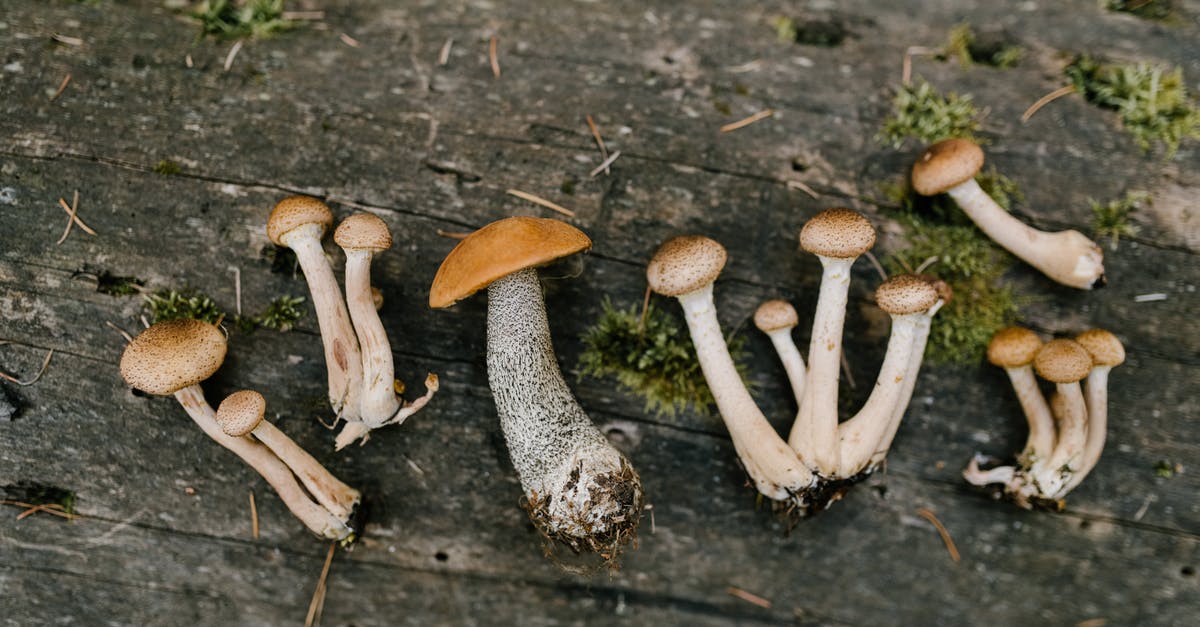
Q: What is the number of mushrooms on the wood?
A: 14